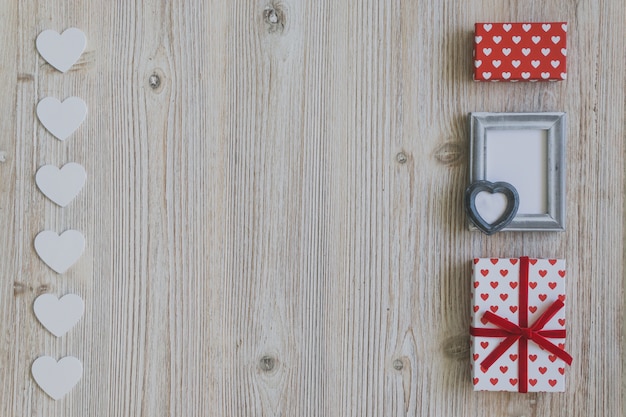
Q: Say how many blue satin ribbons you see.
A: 0